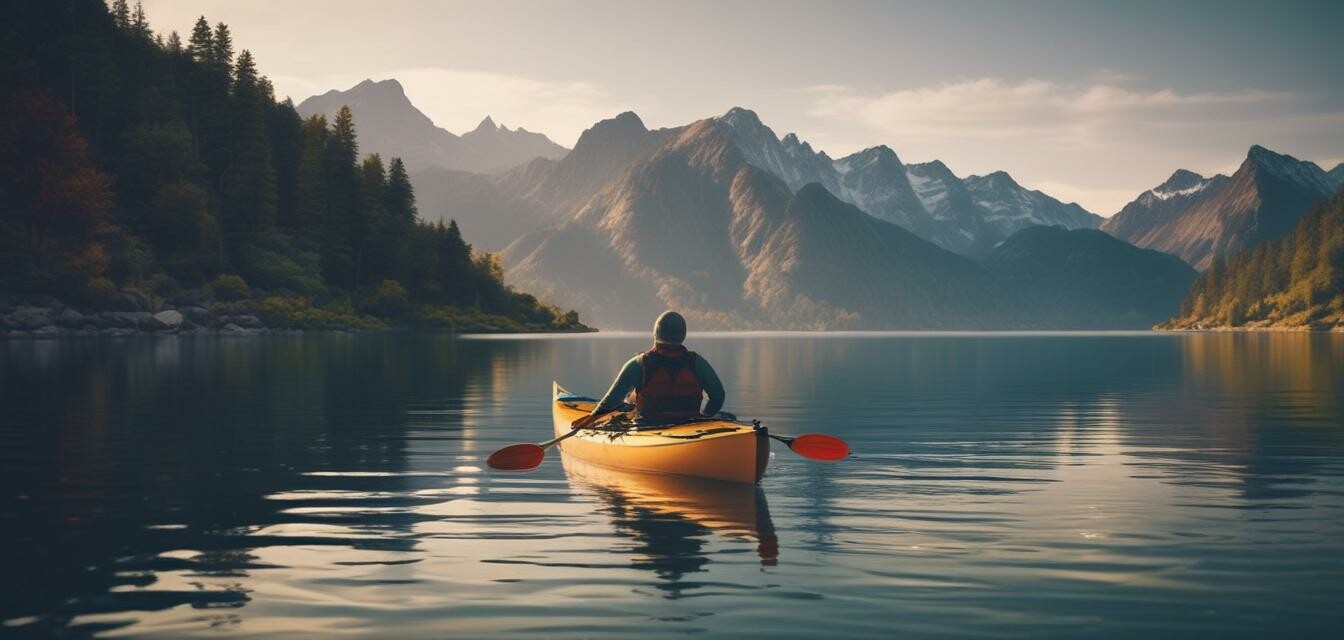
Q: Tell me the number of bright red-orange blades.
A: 2